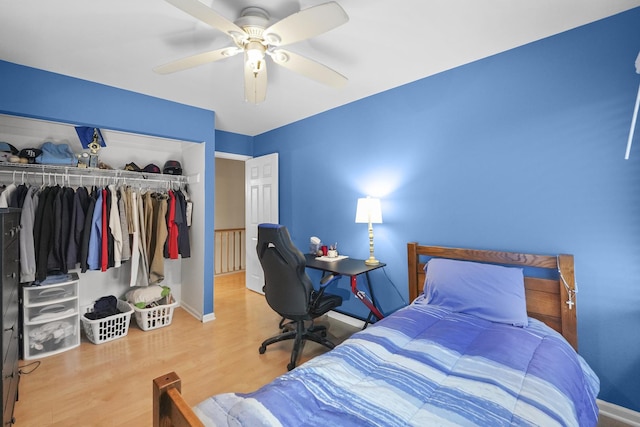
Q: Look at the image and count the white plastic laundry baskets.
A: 2